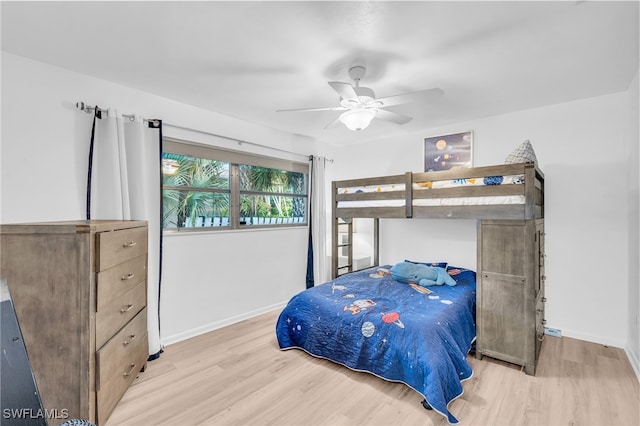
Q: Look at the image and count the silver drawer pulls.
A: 5